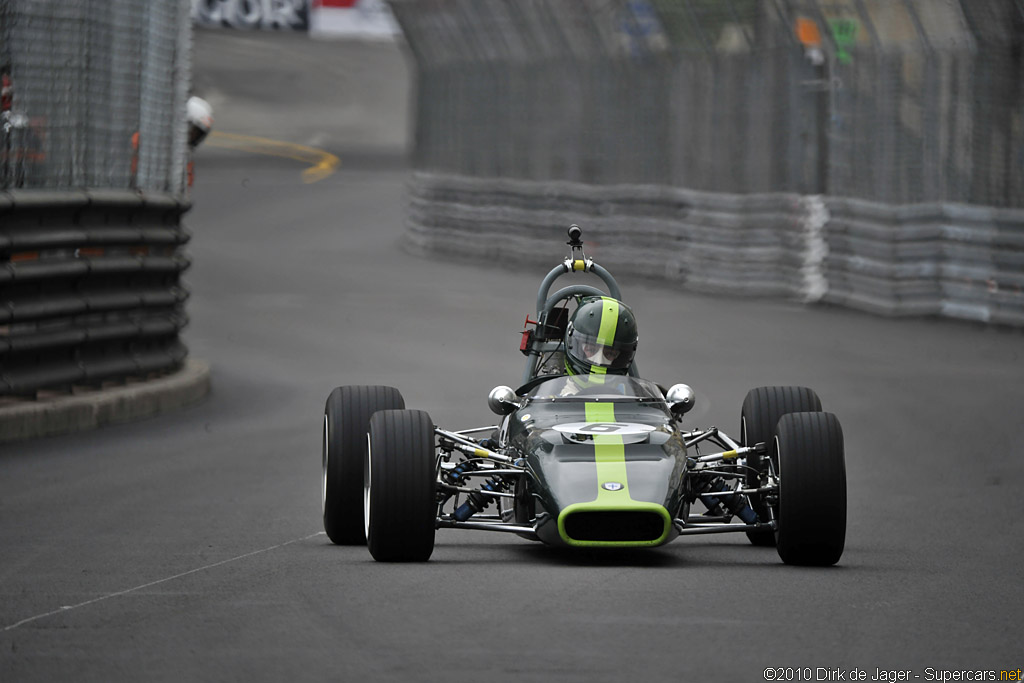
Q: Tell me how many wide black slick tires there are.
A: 4